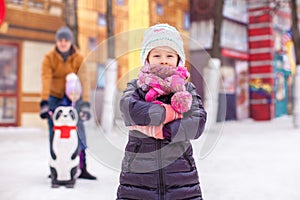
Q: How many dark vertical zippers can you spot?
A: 1